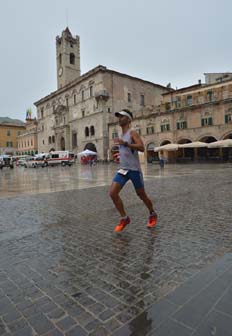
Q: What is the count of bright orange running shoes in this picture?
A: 2